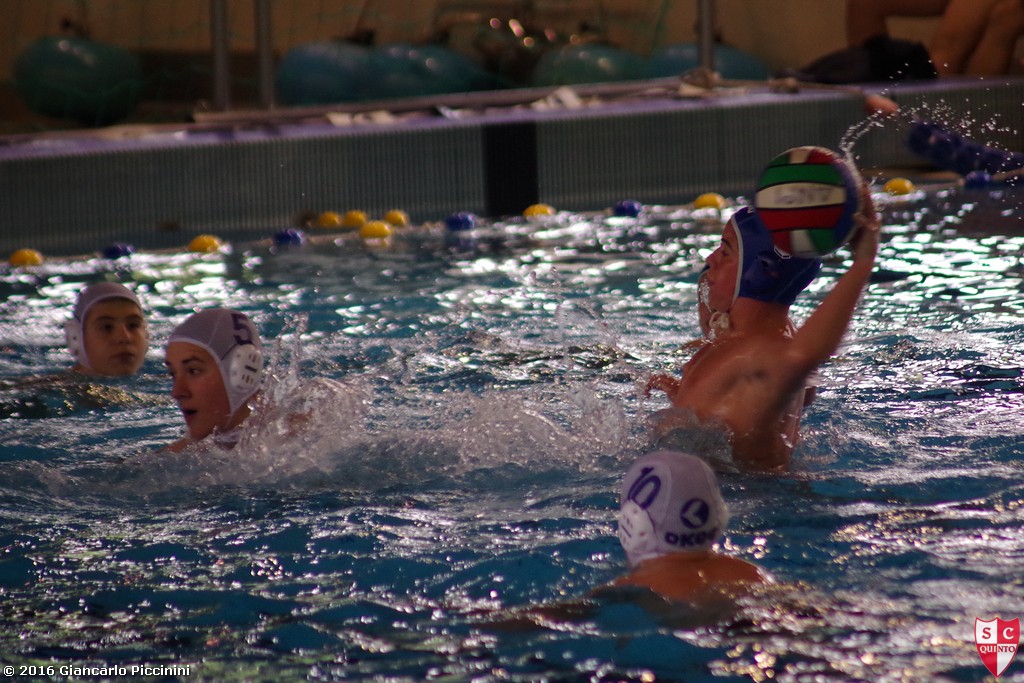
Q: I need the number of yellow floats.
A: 9